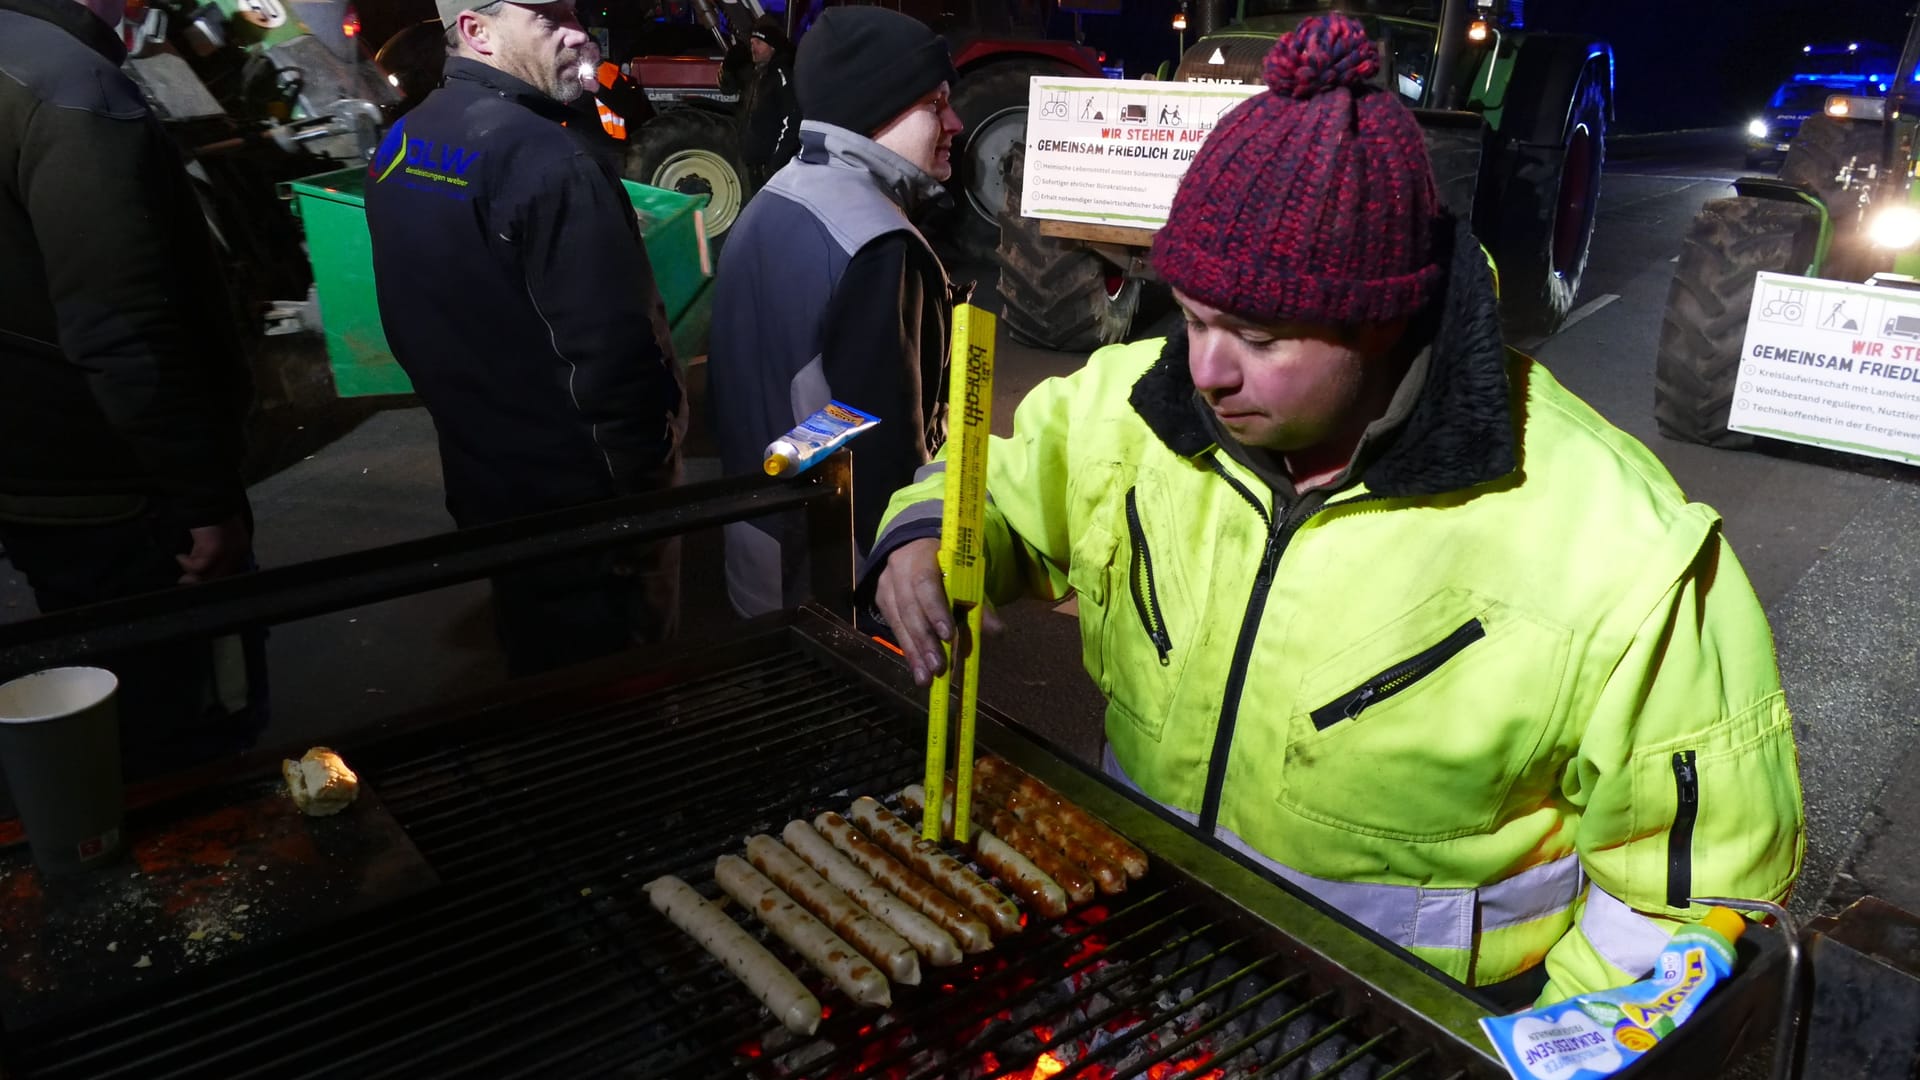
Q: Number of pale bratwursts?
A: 7